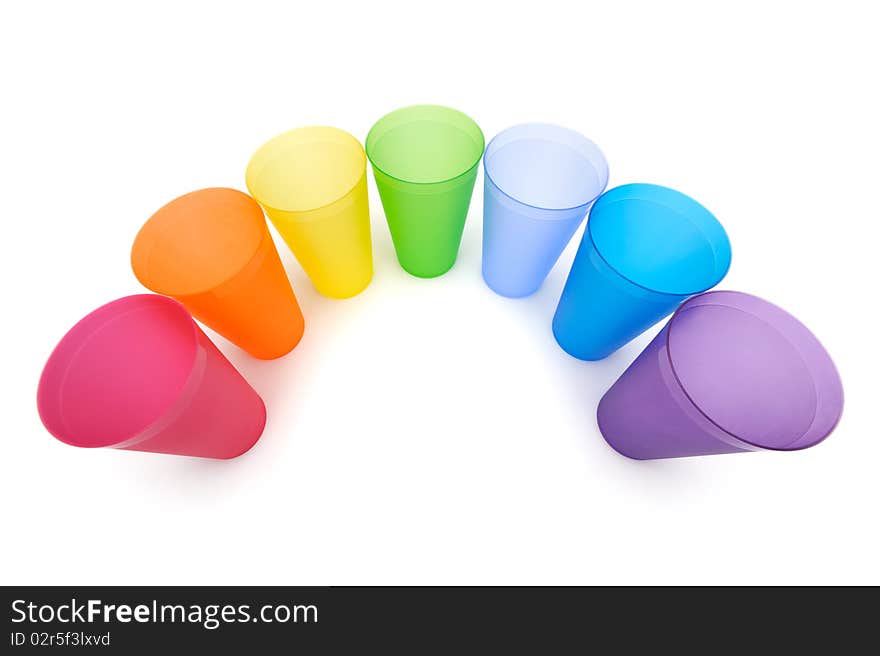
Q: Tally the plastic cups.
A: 7